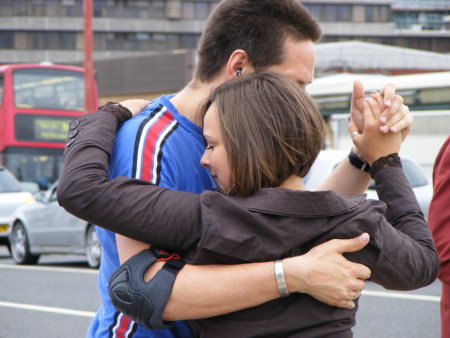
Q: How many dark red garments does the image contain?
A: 1